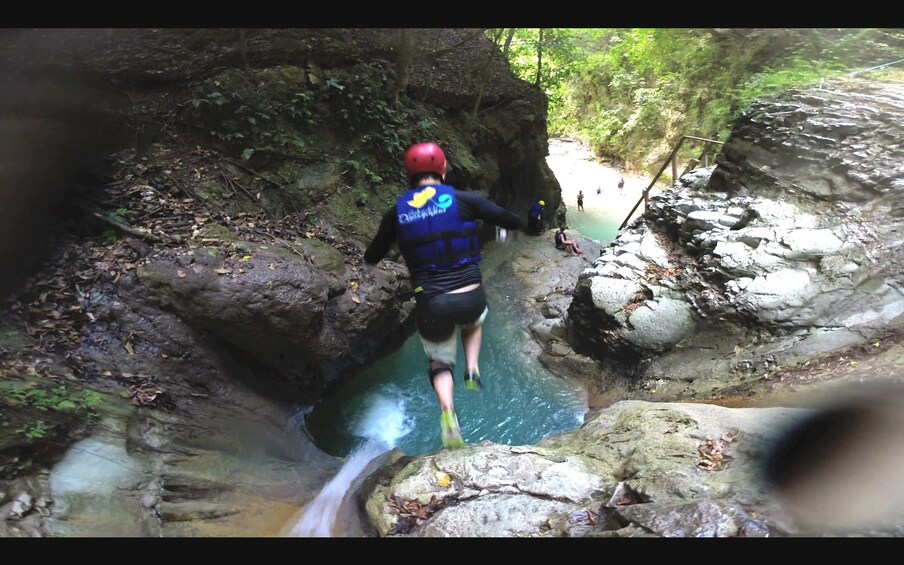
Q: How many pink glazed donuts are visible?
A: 0